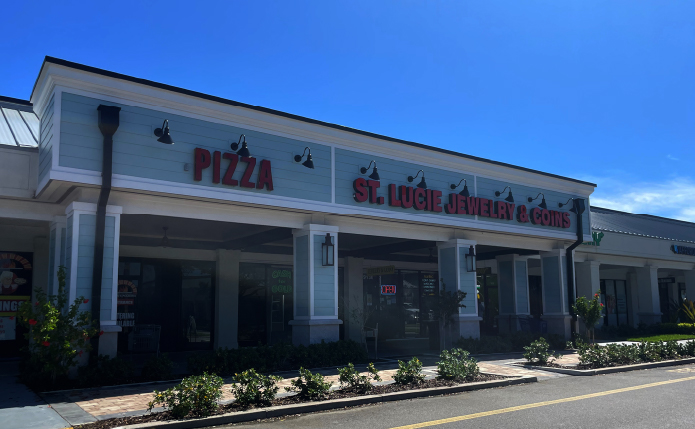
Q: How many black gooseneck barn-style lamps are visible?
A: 9